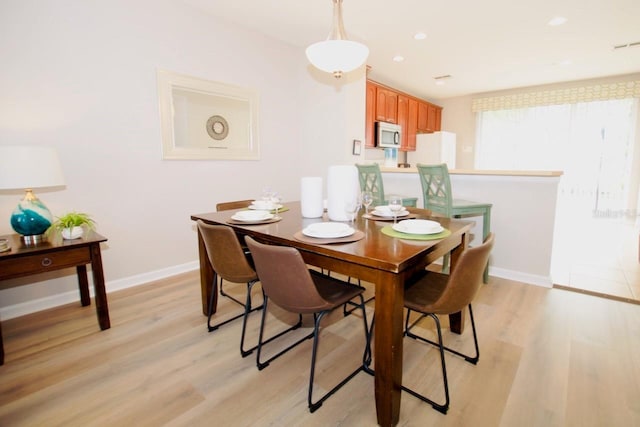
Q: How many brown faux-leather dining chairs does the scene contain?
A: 5